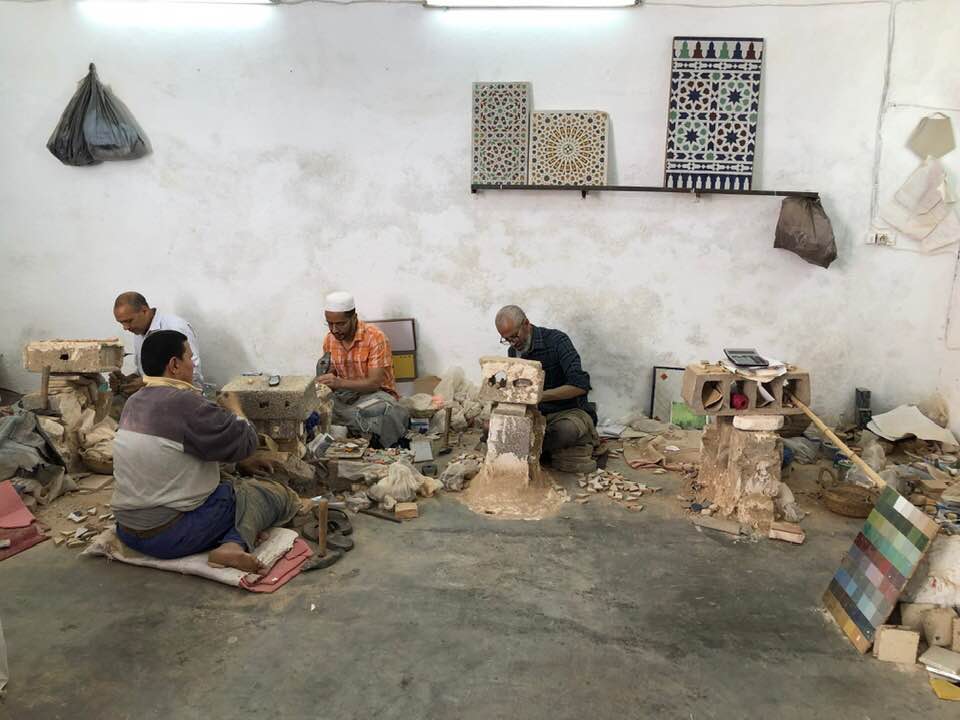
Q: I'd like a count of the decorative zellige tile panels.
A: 3